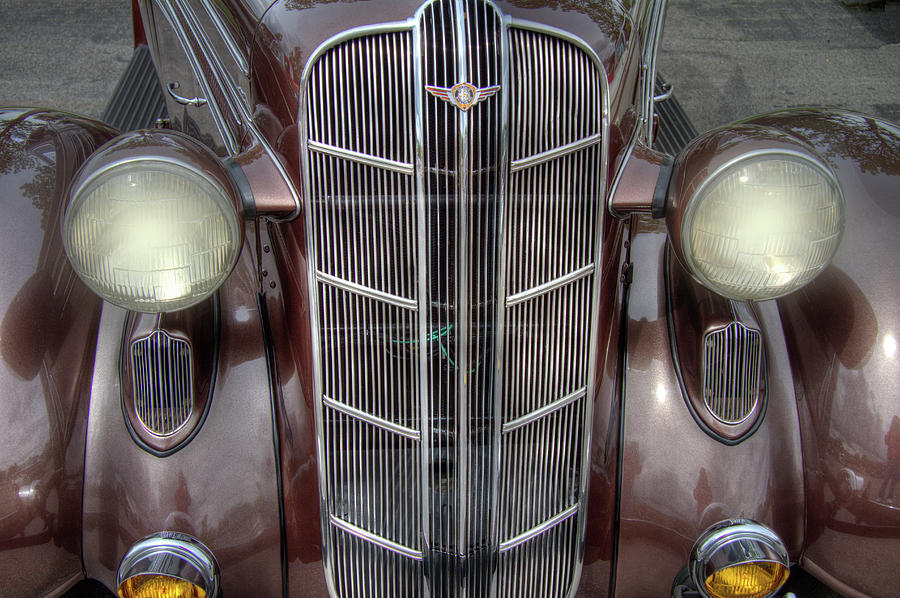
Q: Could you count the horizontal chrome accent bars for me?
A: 8